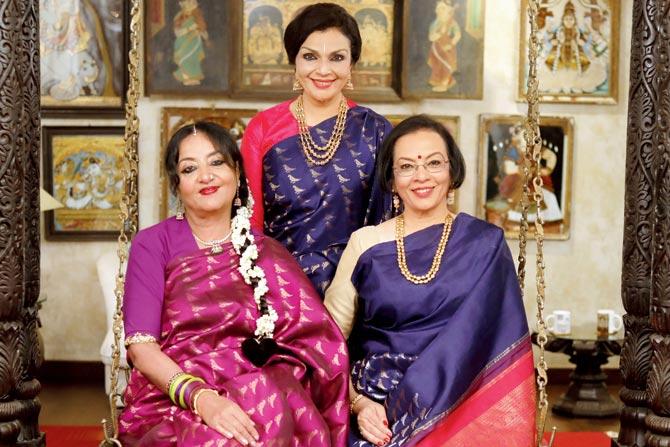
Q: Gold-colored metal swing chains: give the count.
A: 4